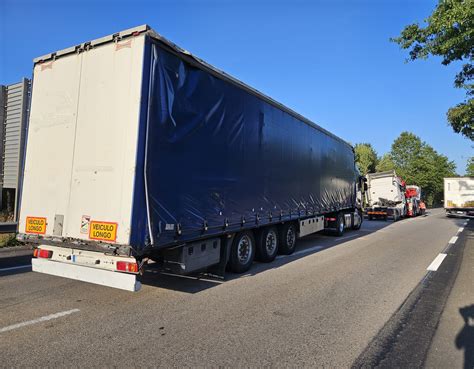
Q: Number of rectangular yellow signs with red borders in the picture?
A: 2